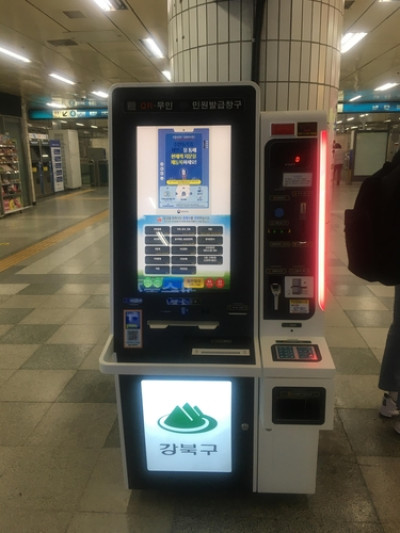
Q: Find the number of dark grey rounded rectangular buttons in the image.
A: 14